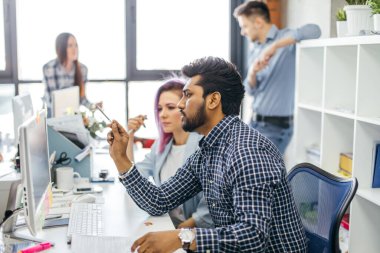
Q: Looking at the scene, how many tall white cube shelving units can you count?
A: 1